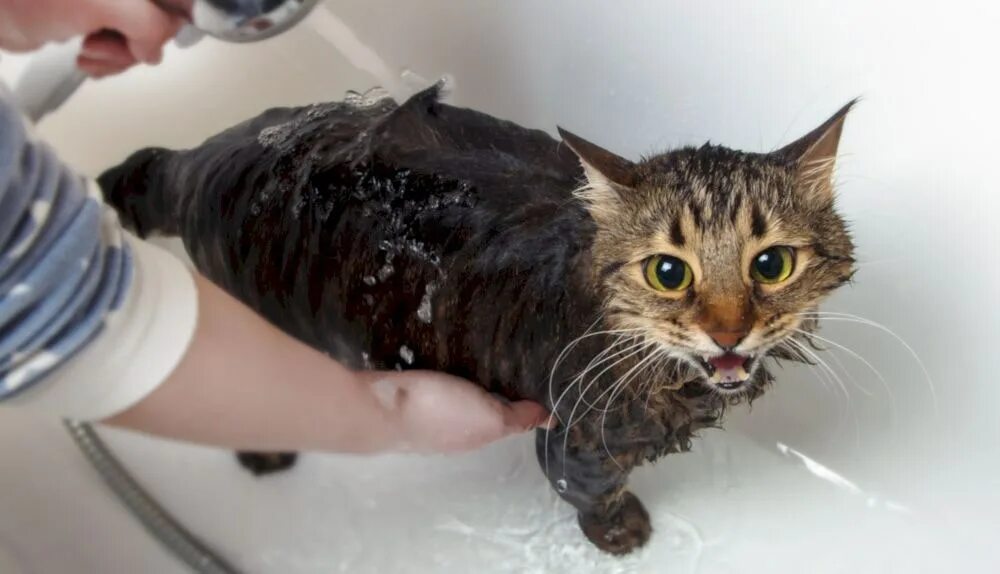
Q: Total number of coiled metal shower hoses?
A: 1